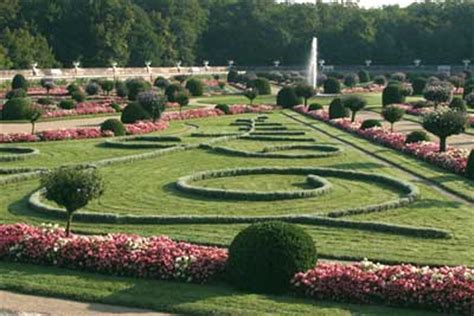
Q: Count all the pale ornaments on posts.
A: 12